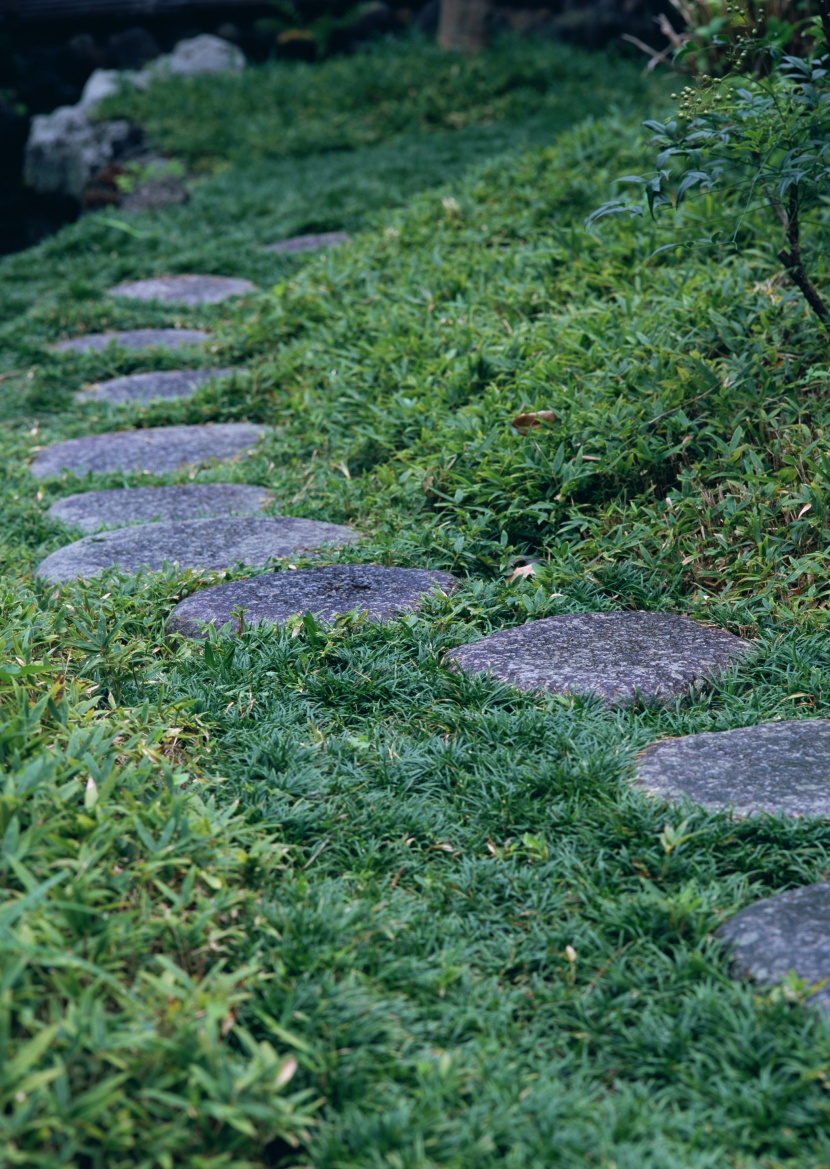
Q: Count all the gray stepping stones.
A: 11